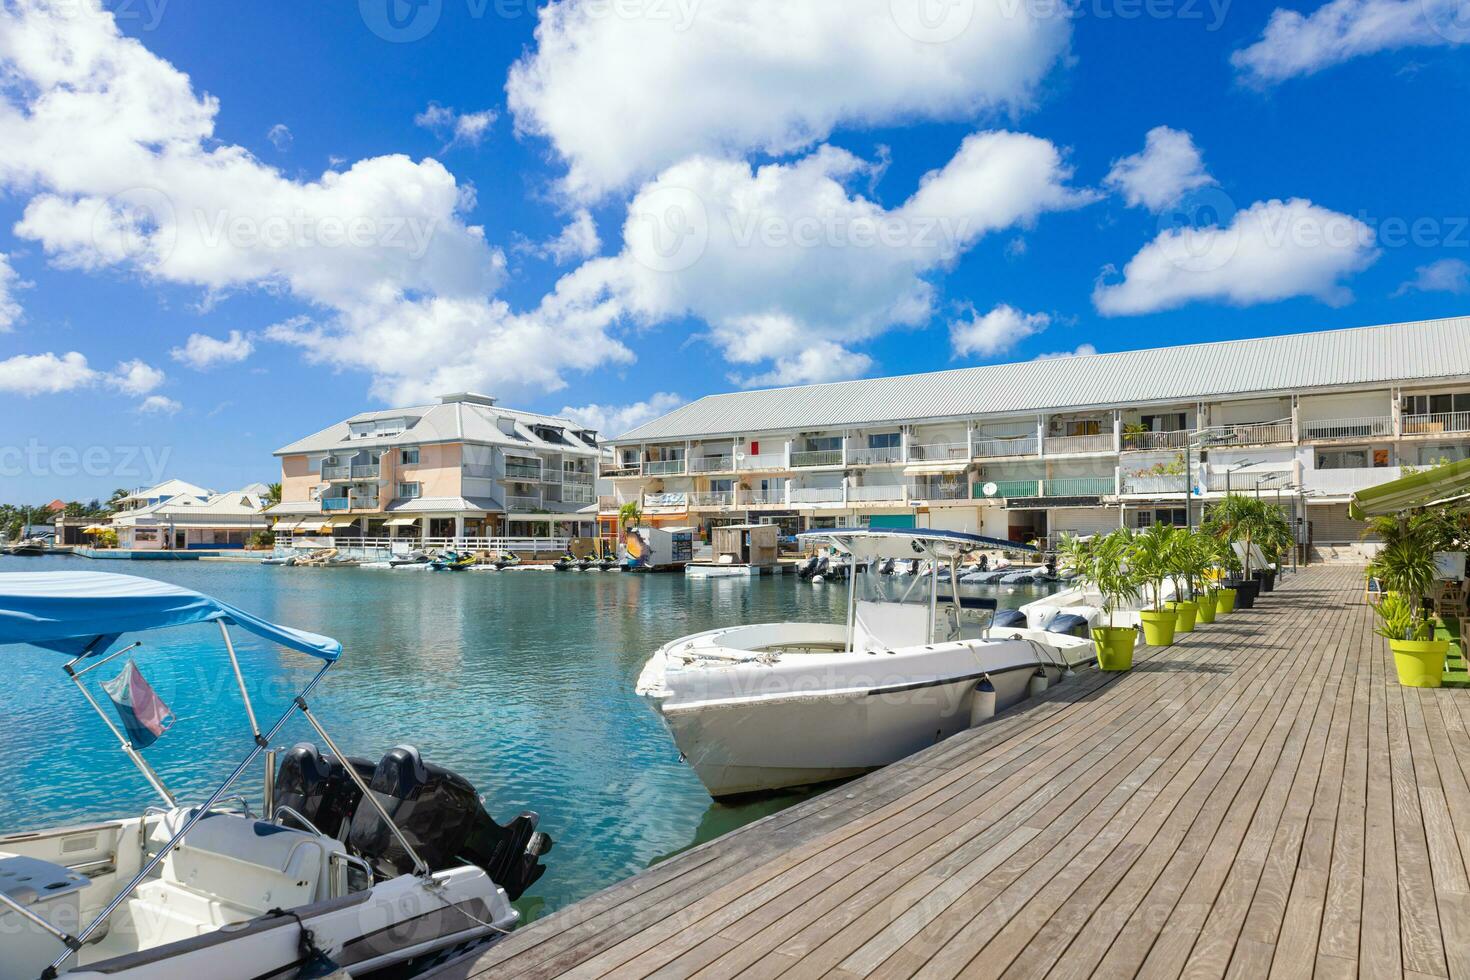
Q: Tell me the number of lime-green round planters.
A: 6